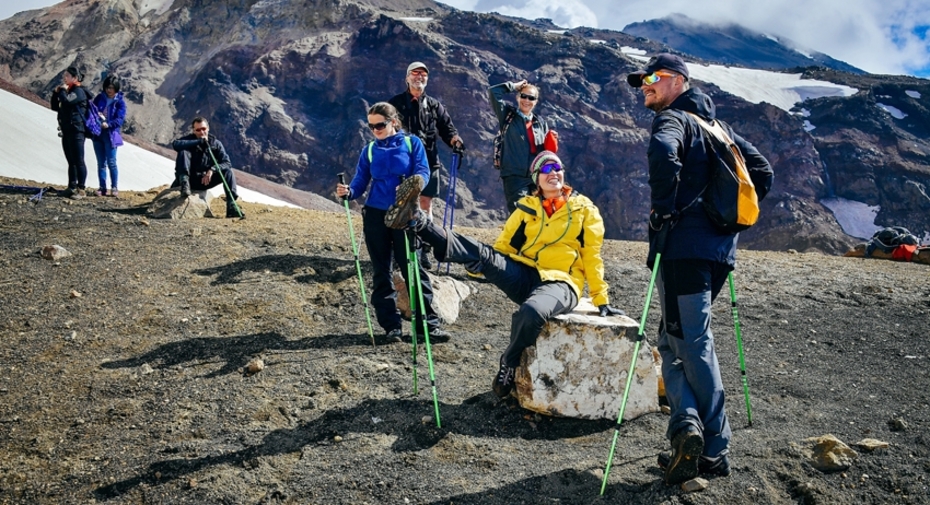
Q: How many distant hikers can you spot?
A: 3